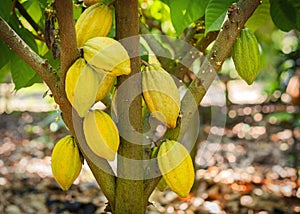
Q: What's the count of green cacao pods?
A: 1